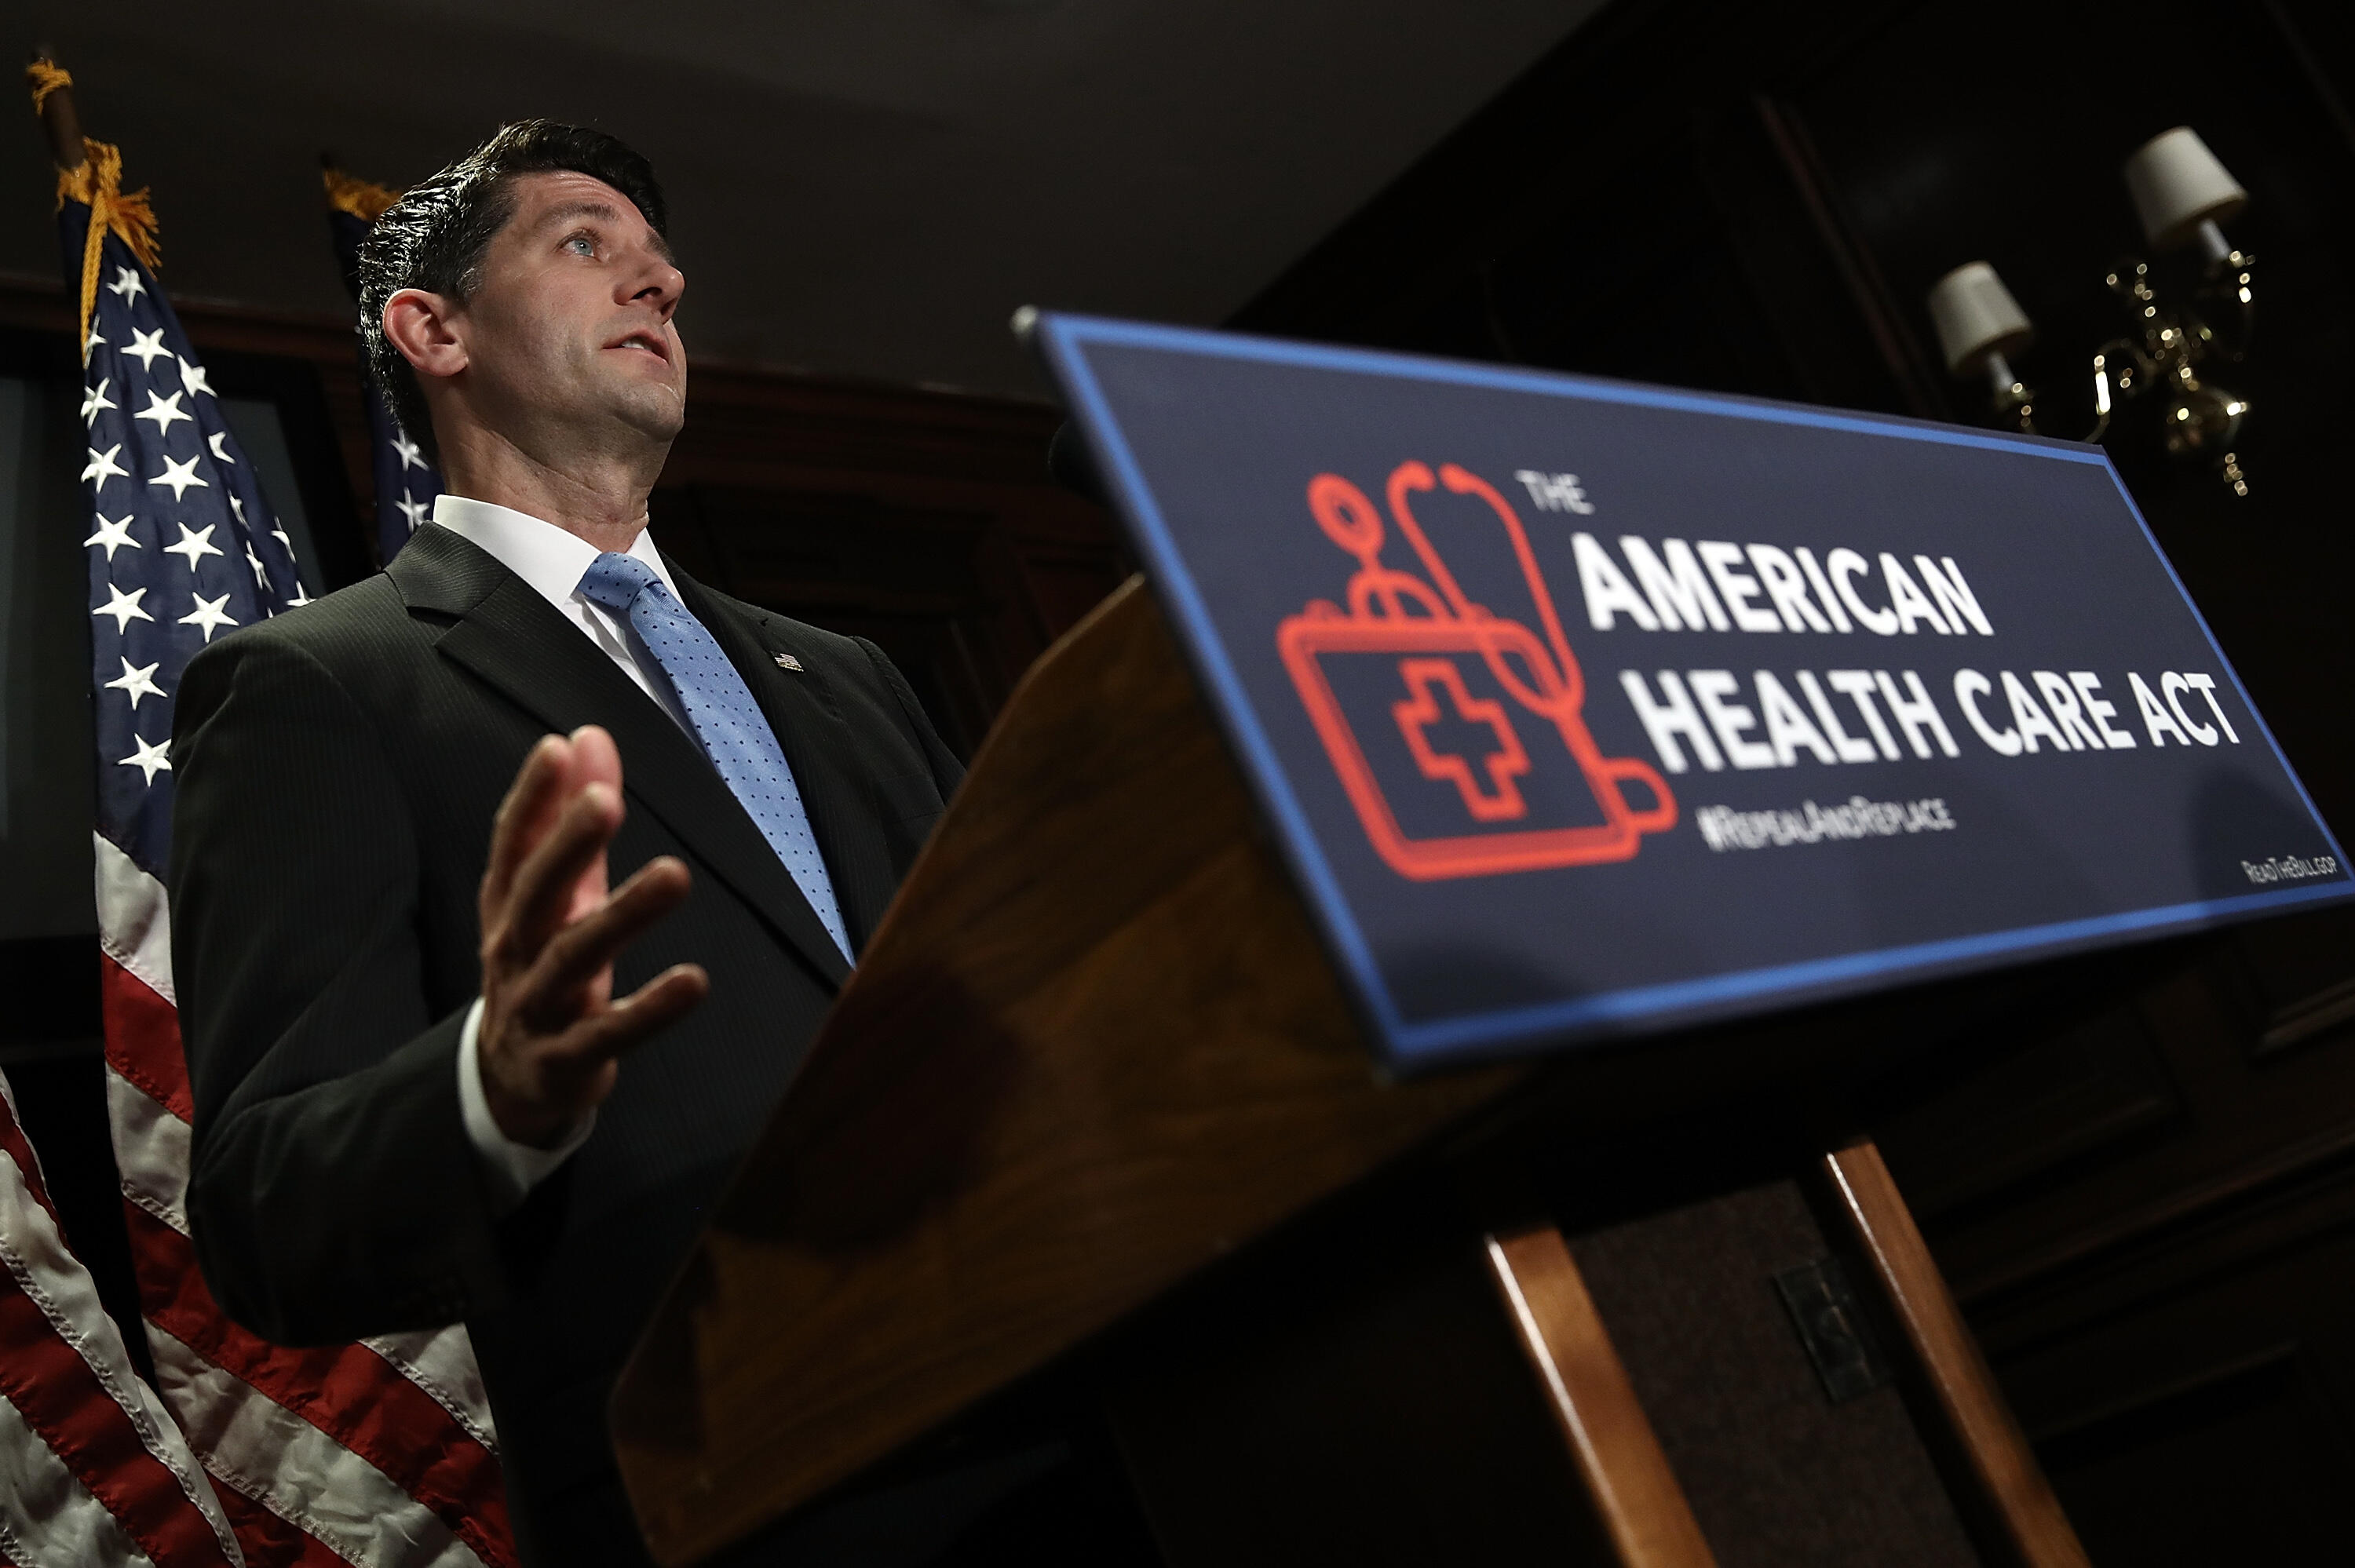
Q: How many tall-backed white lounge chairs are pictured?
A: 0